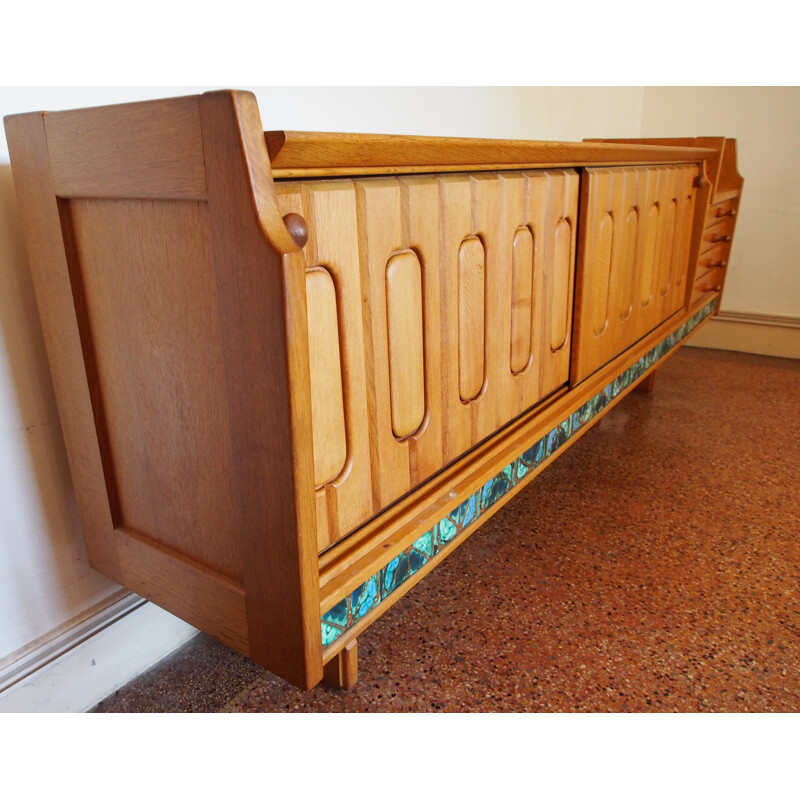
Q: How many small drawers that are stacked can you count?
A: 4